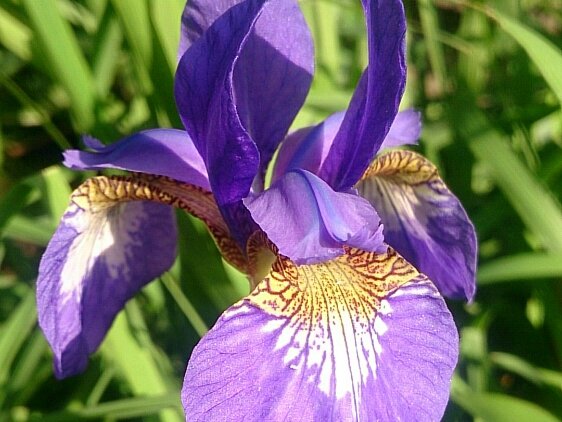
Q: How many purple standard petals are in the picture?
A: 3